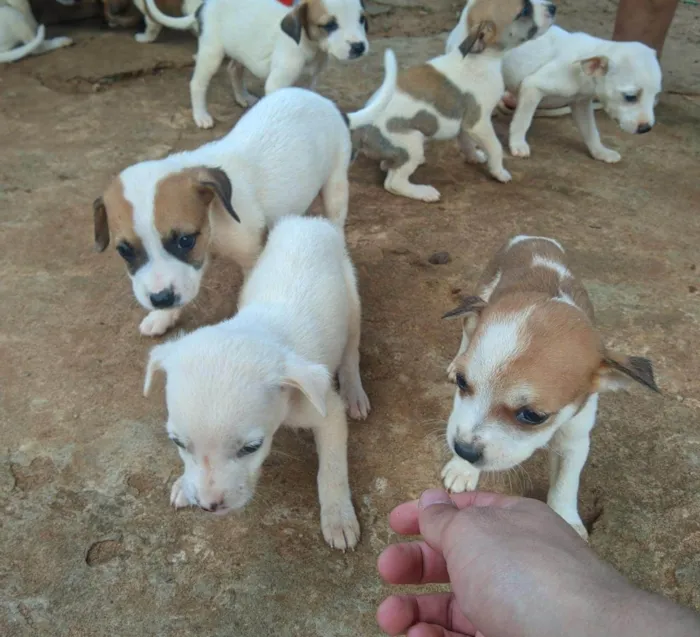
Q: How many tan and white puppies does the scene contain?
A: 4